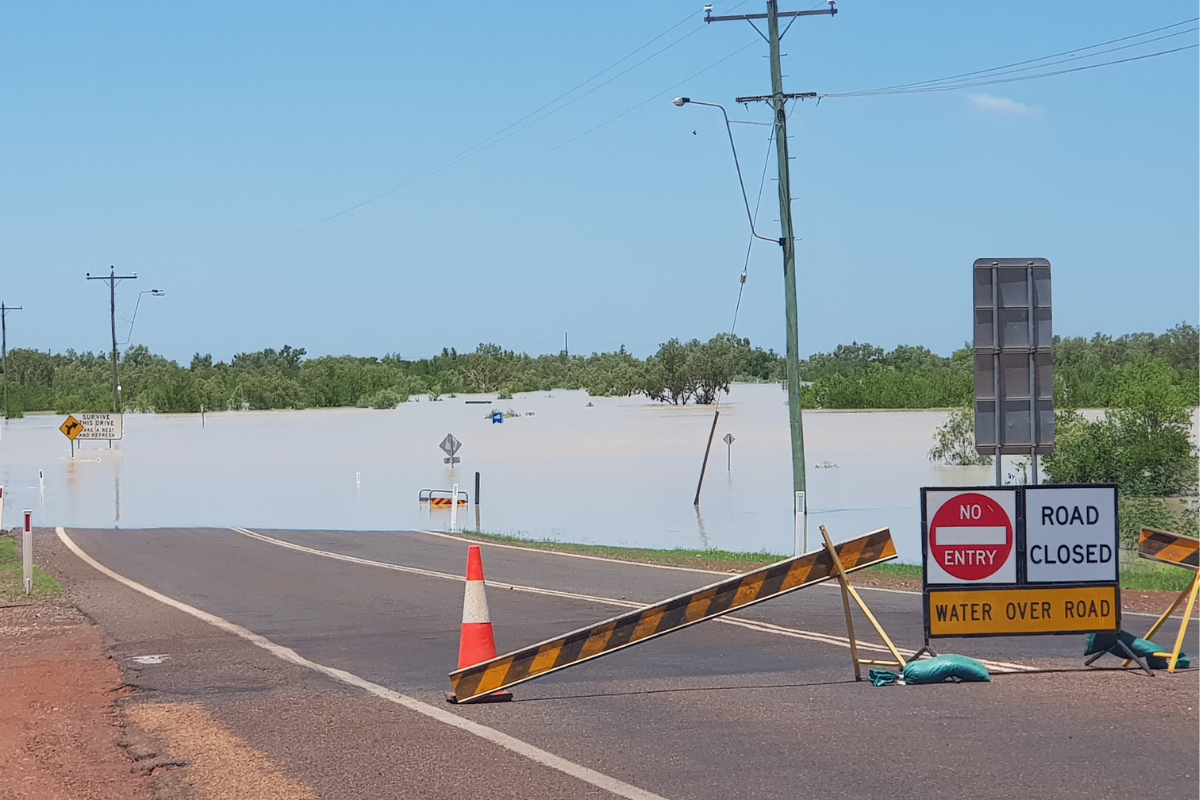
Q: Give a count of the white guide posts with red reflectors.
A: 3